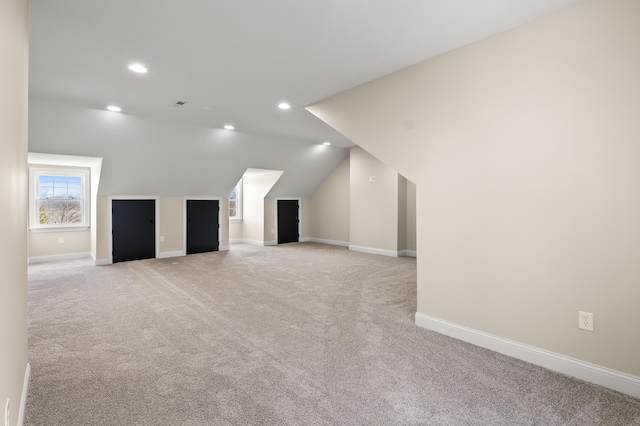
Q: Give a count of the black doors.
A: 3